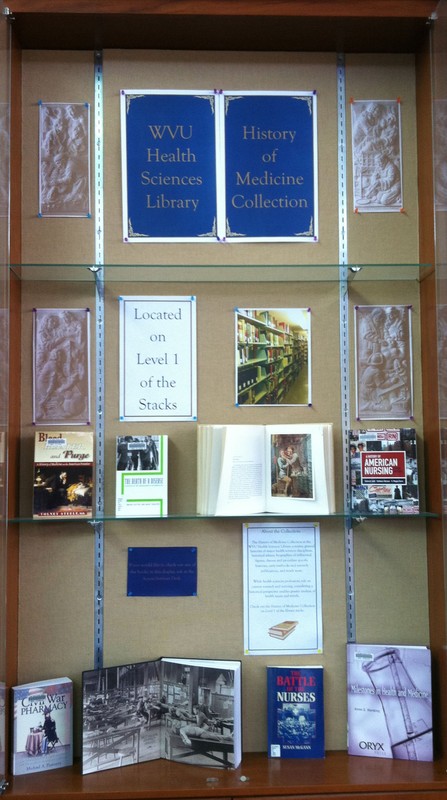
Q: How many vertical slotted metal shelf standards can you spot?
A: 2